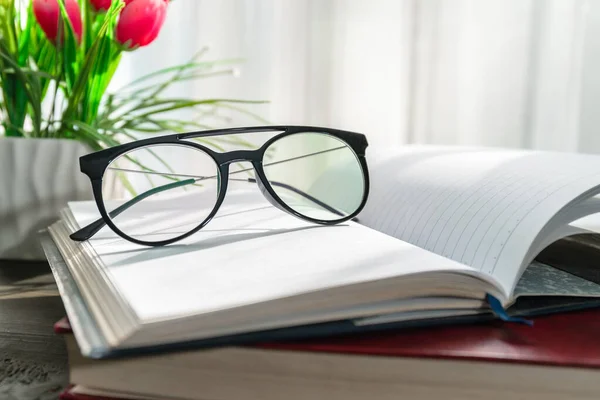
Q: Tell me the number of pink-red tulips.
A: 3